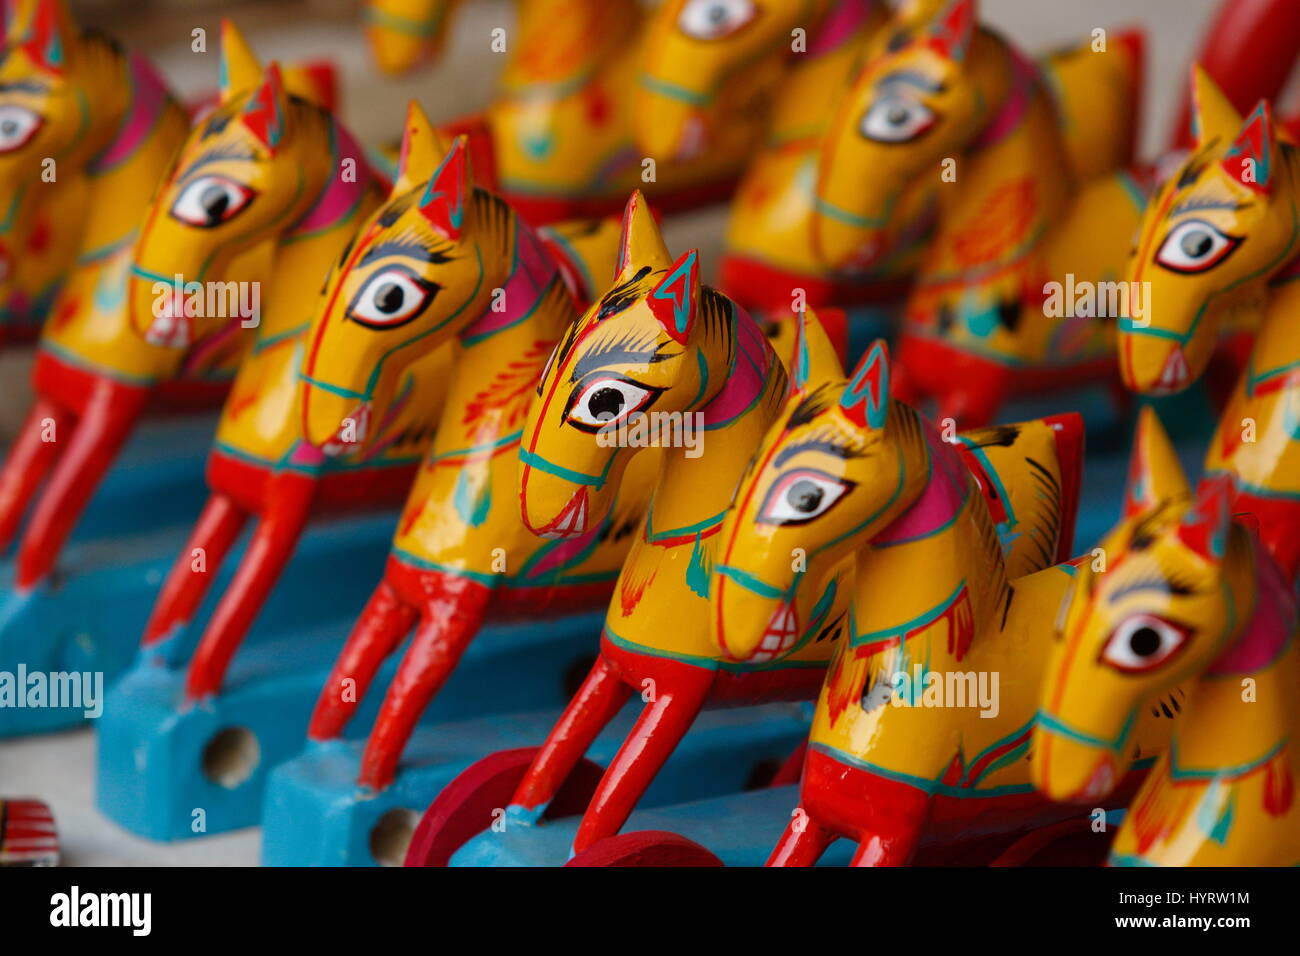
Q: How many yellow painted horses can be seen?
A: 10